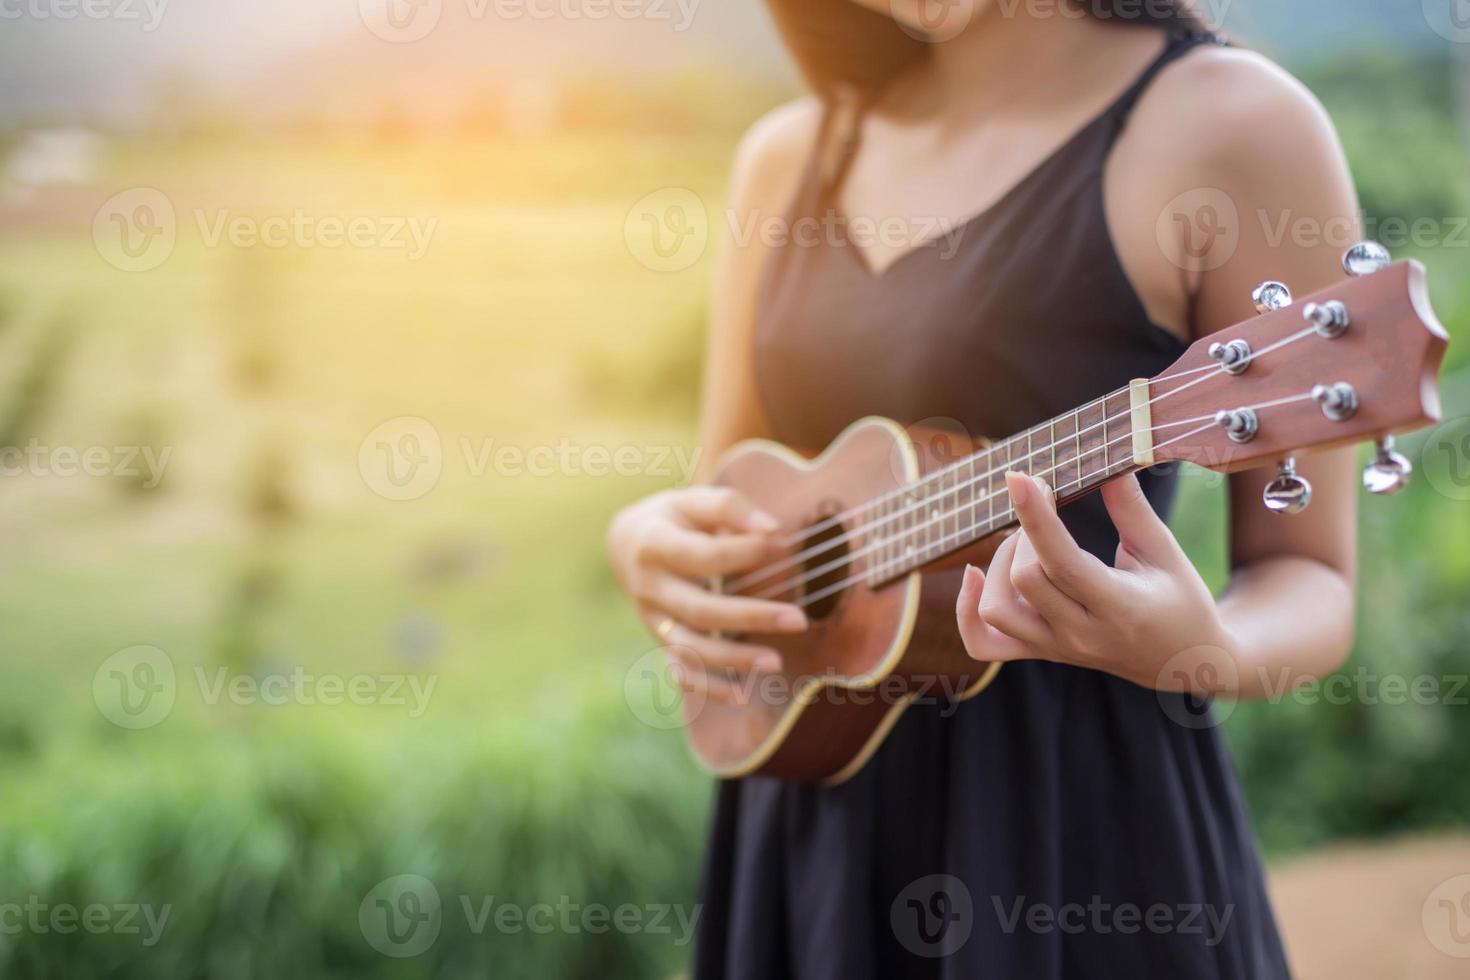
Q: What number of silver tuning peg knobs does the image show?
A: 4